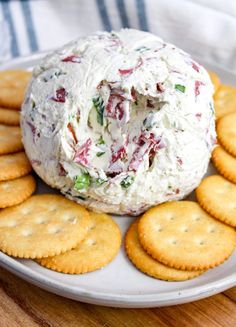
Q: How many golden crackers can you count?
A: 14